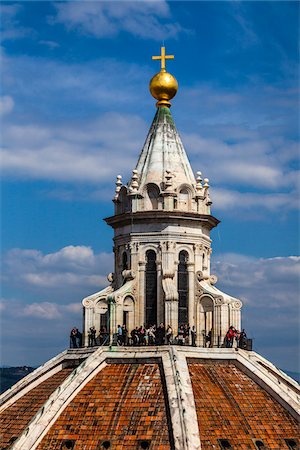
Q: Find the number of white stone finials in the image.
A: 5